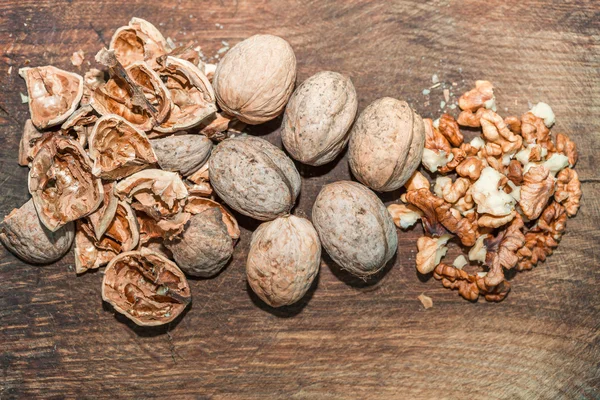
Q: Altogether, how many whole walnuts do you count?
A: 6